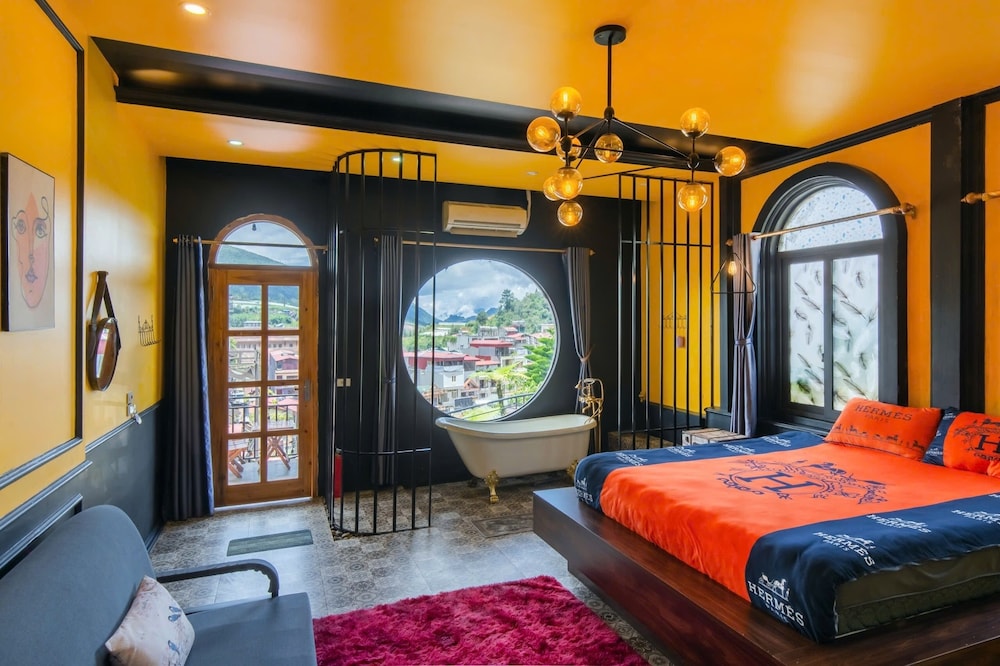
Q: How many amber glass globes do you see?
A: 10